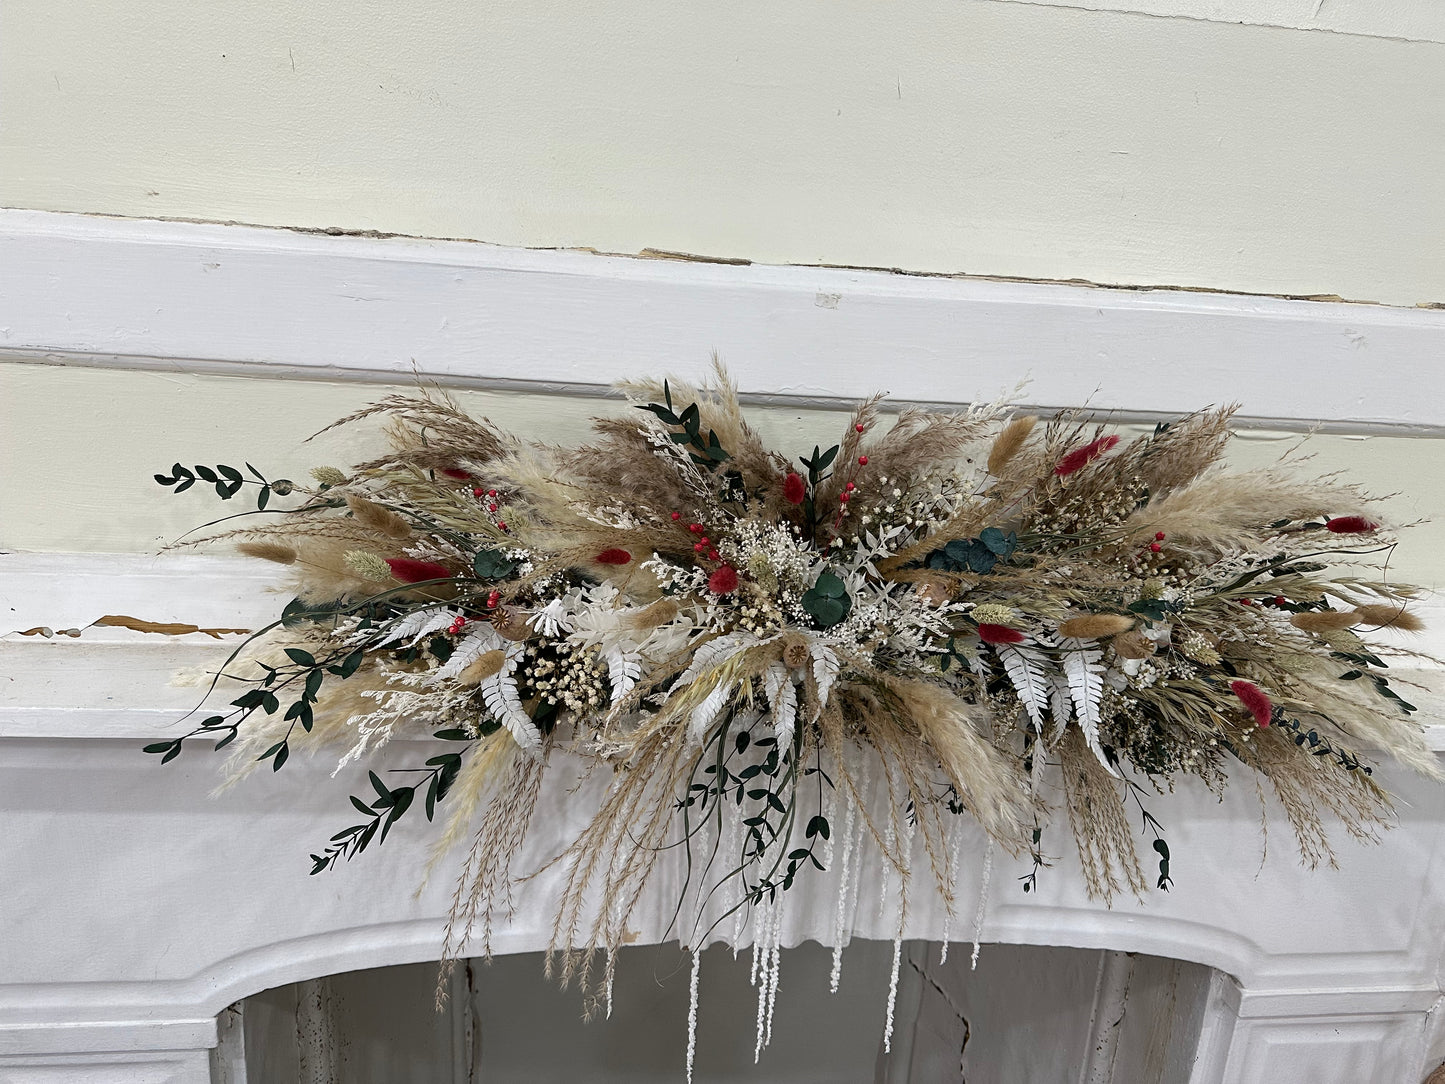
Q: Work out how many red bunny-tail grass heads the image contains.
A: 9